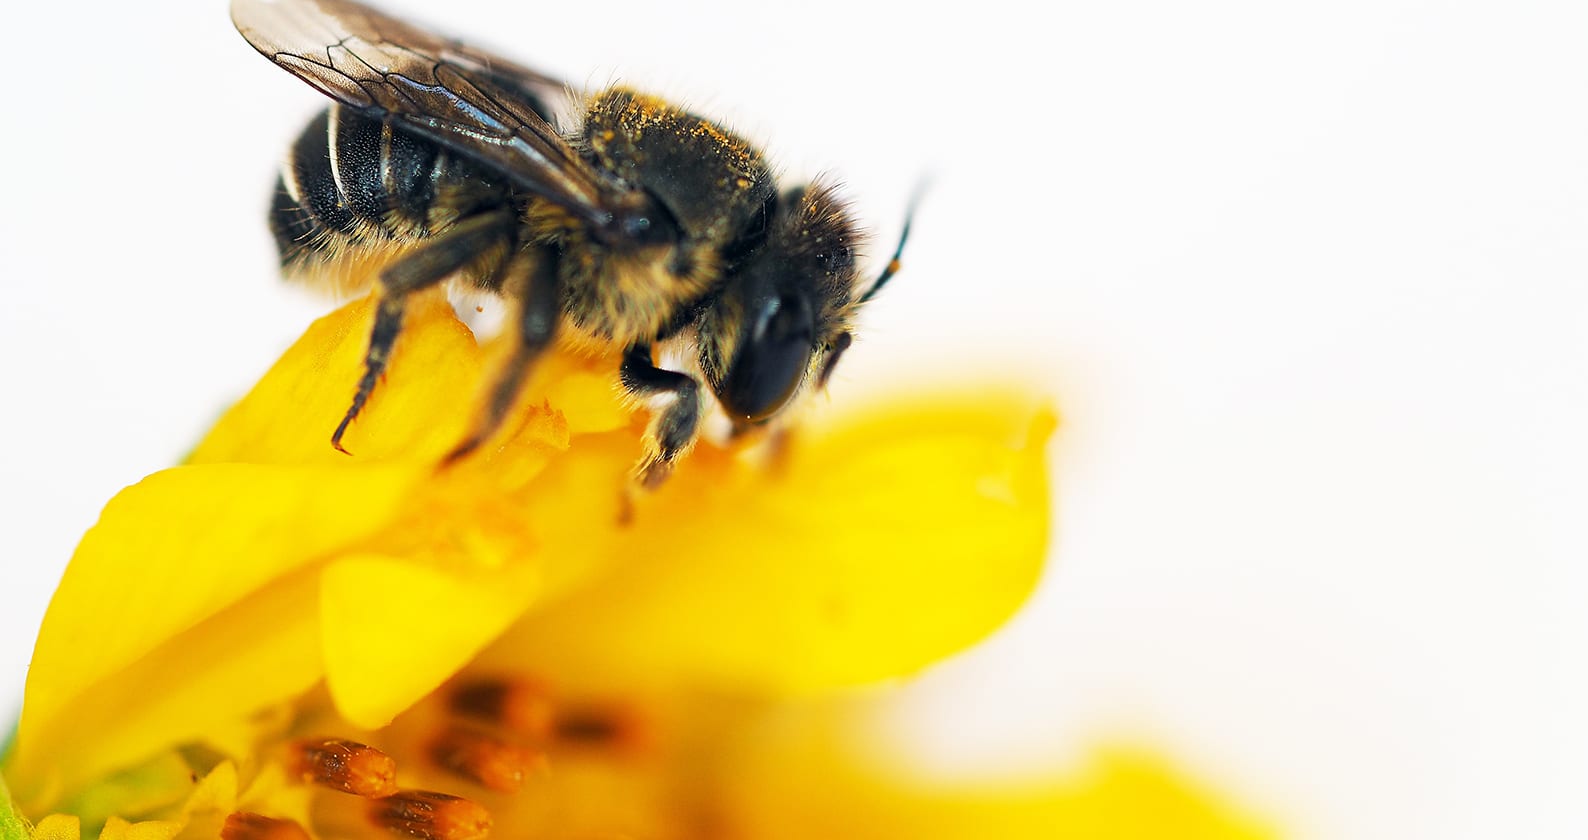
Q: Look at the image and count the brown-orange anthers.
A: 6